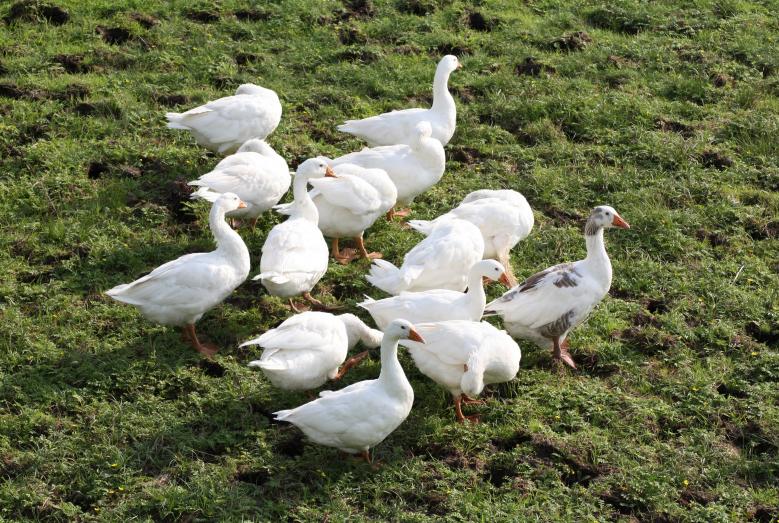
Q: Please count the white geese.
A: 13